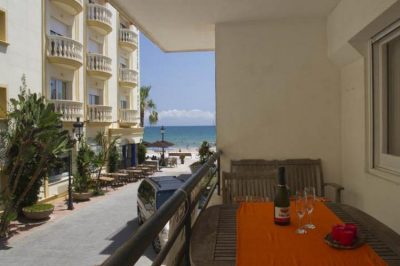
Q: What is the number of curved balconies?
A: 9